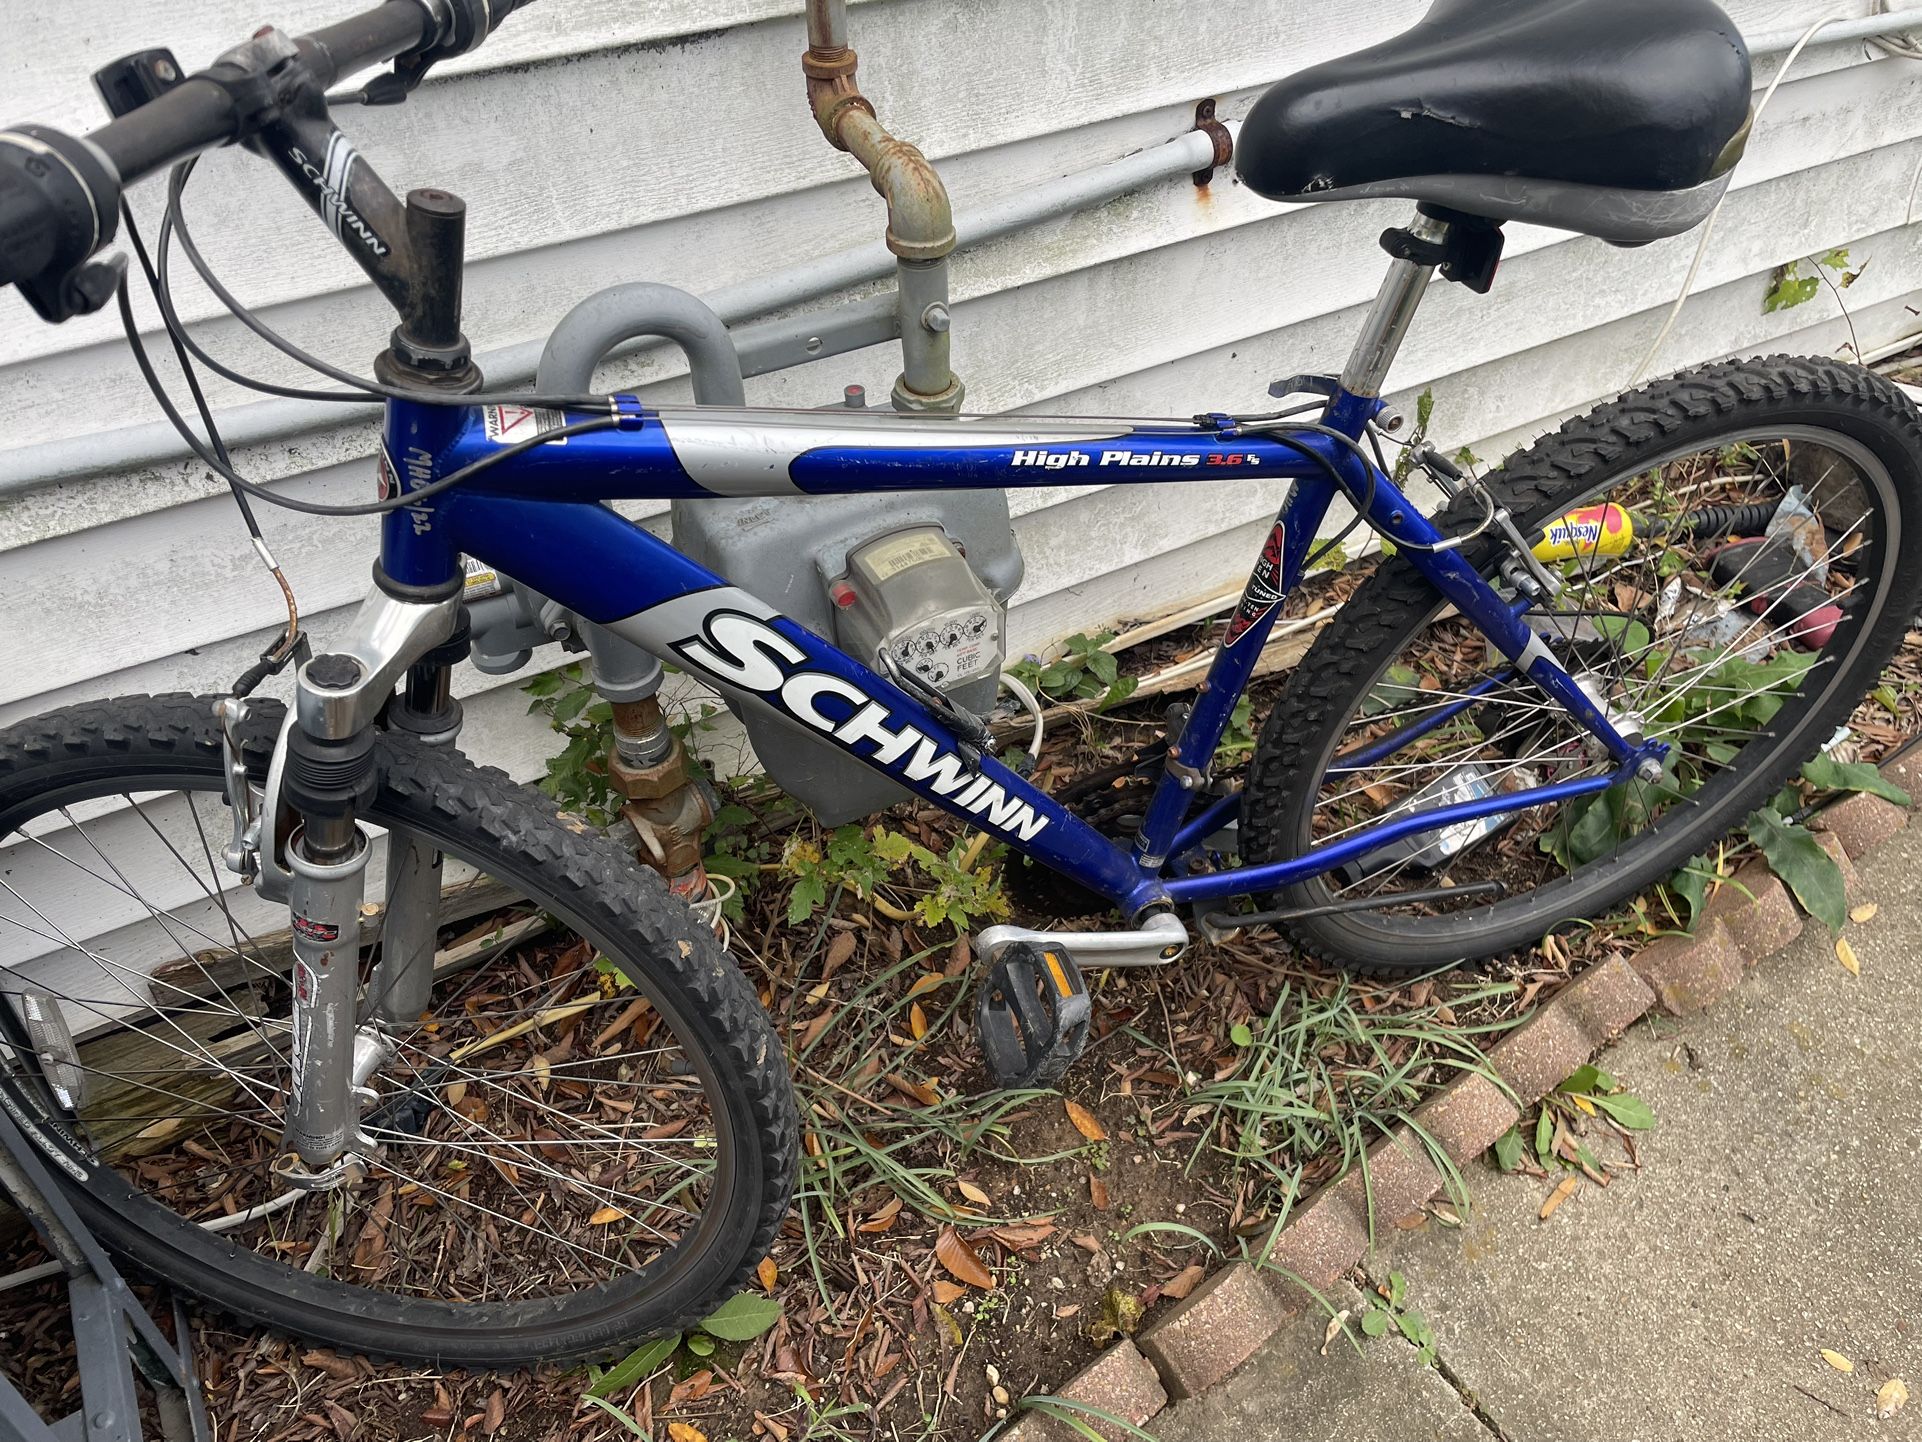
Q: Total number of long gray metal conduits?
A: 1